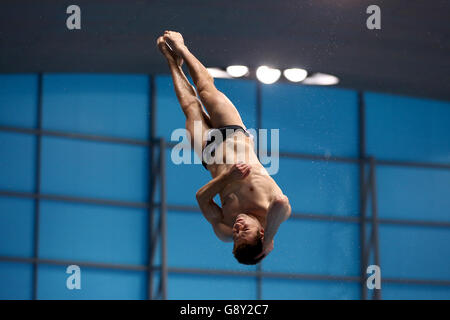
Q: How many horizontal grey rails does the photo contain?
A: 3